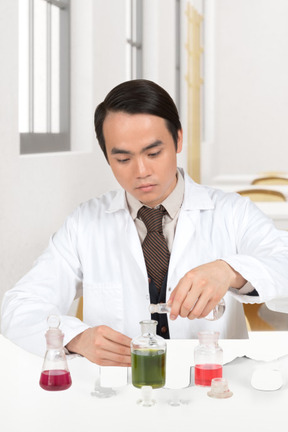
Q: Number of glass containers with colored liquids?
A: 3